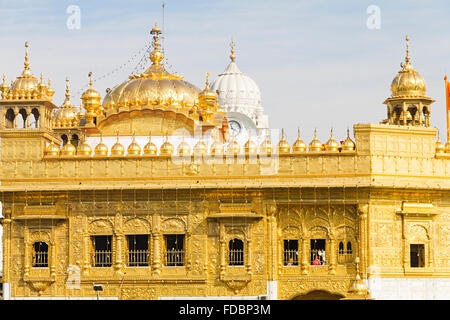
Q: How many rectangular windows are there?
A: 6